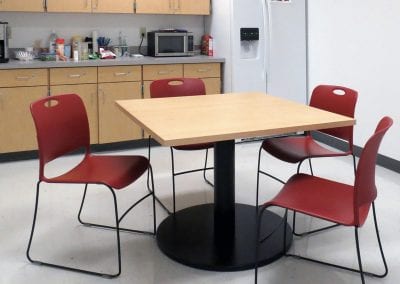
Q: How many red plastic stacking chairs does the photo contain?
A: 4